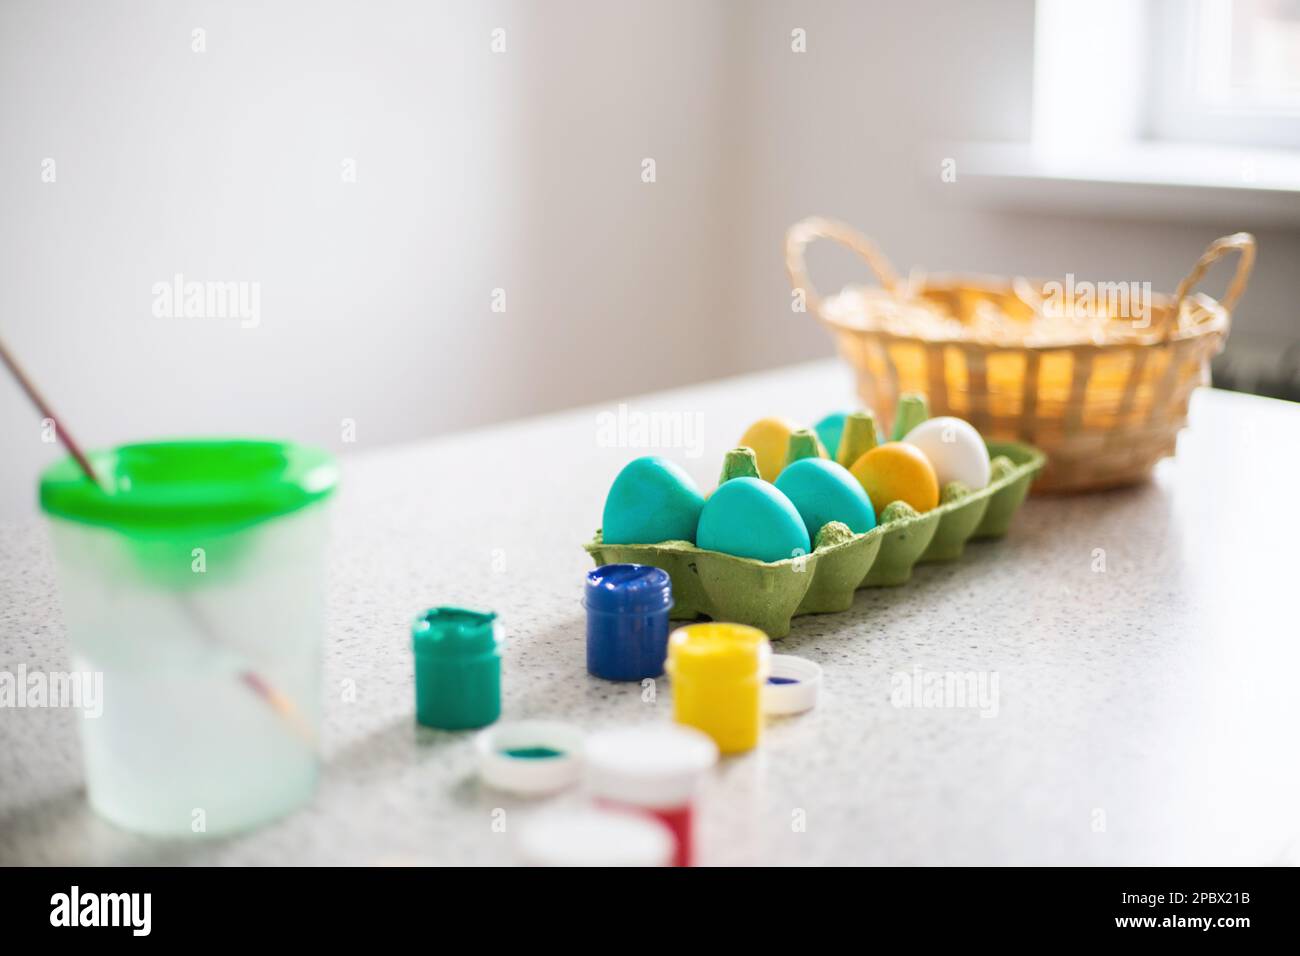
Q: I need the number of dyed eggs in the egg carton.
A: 6